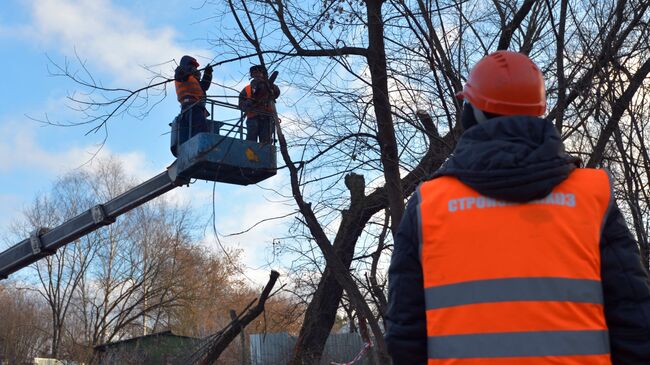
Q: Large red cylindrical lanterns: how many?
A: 0